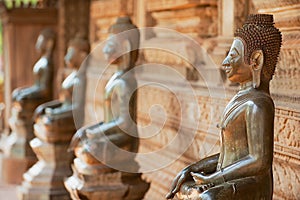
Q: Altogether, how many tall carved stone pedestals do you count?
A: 3